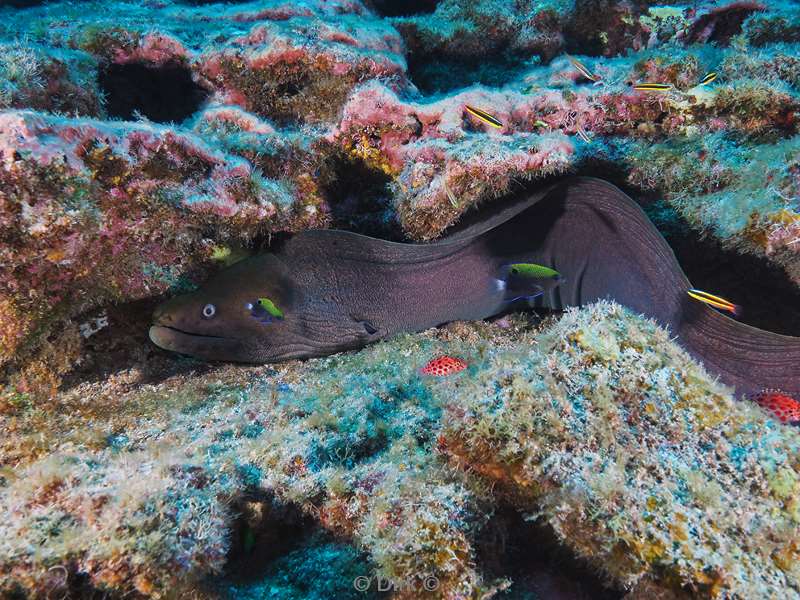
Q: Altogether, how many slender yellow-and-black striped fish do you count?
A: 5